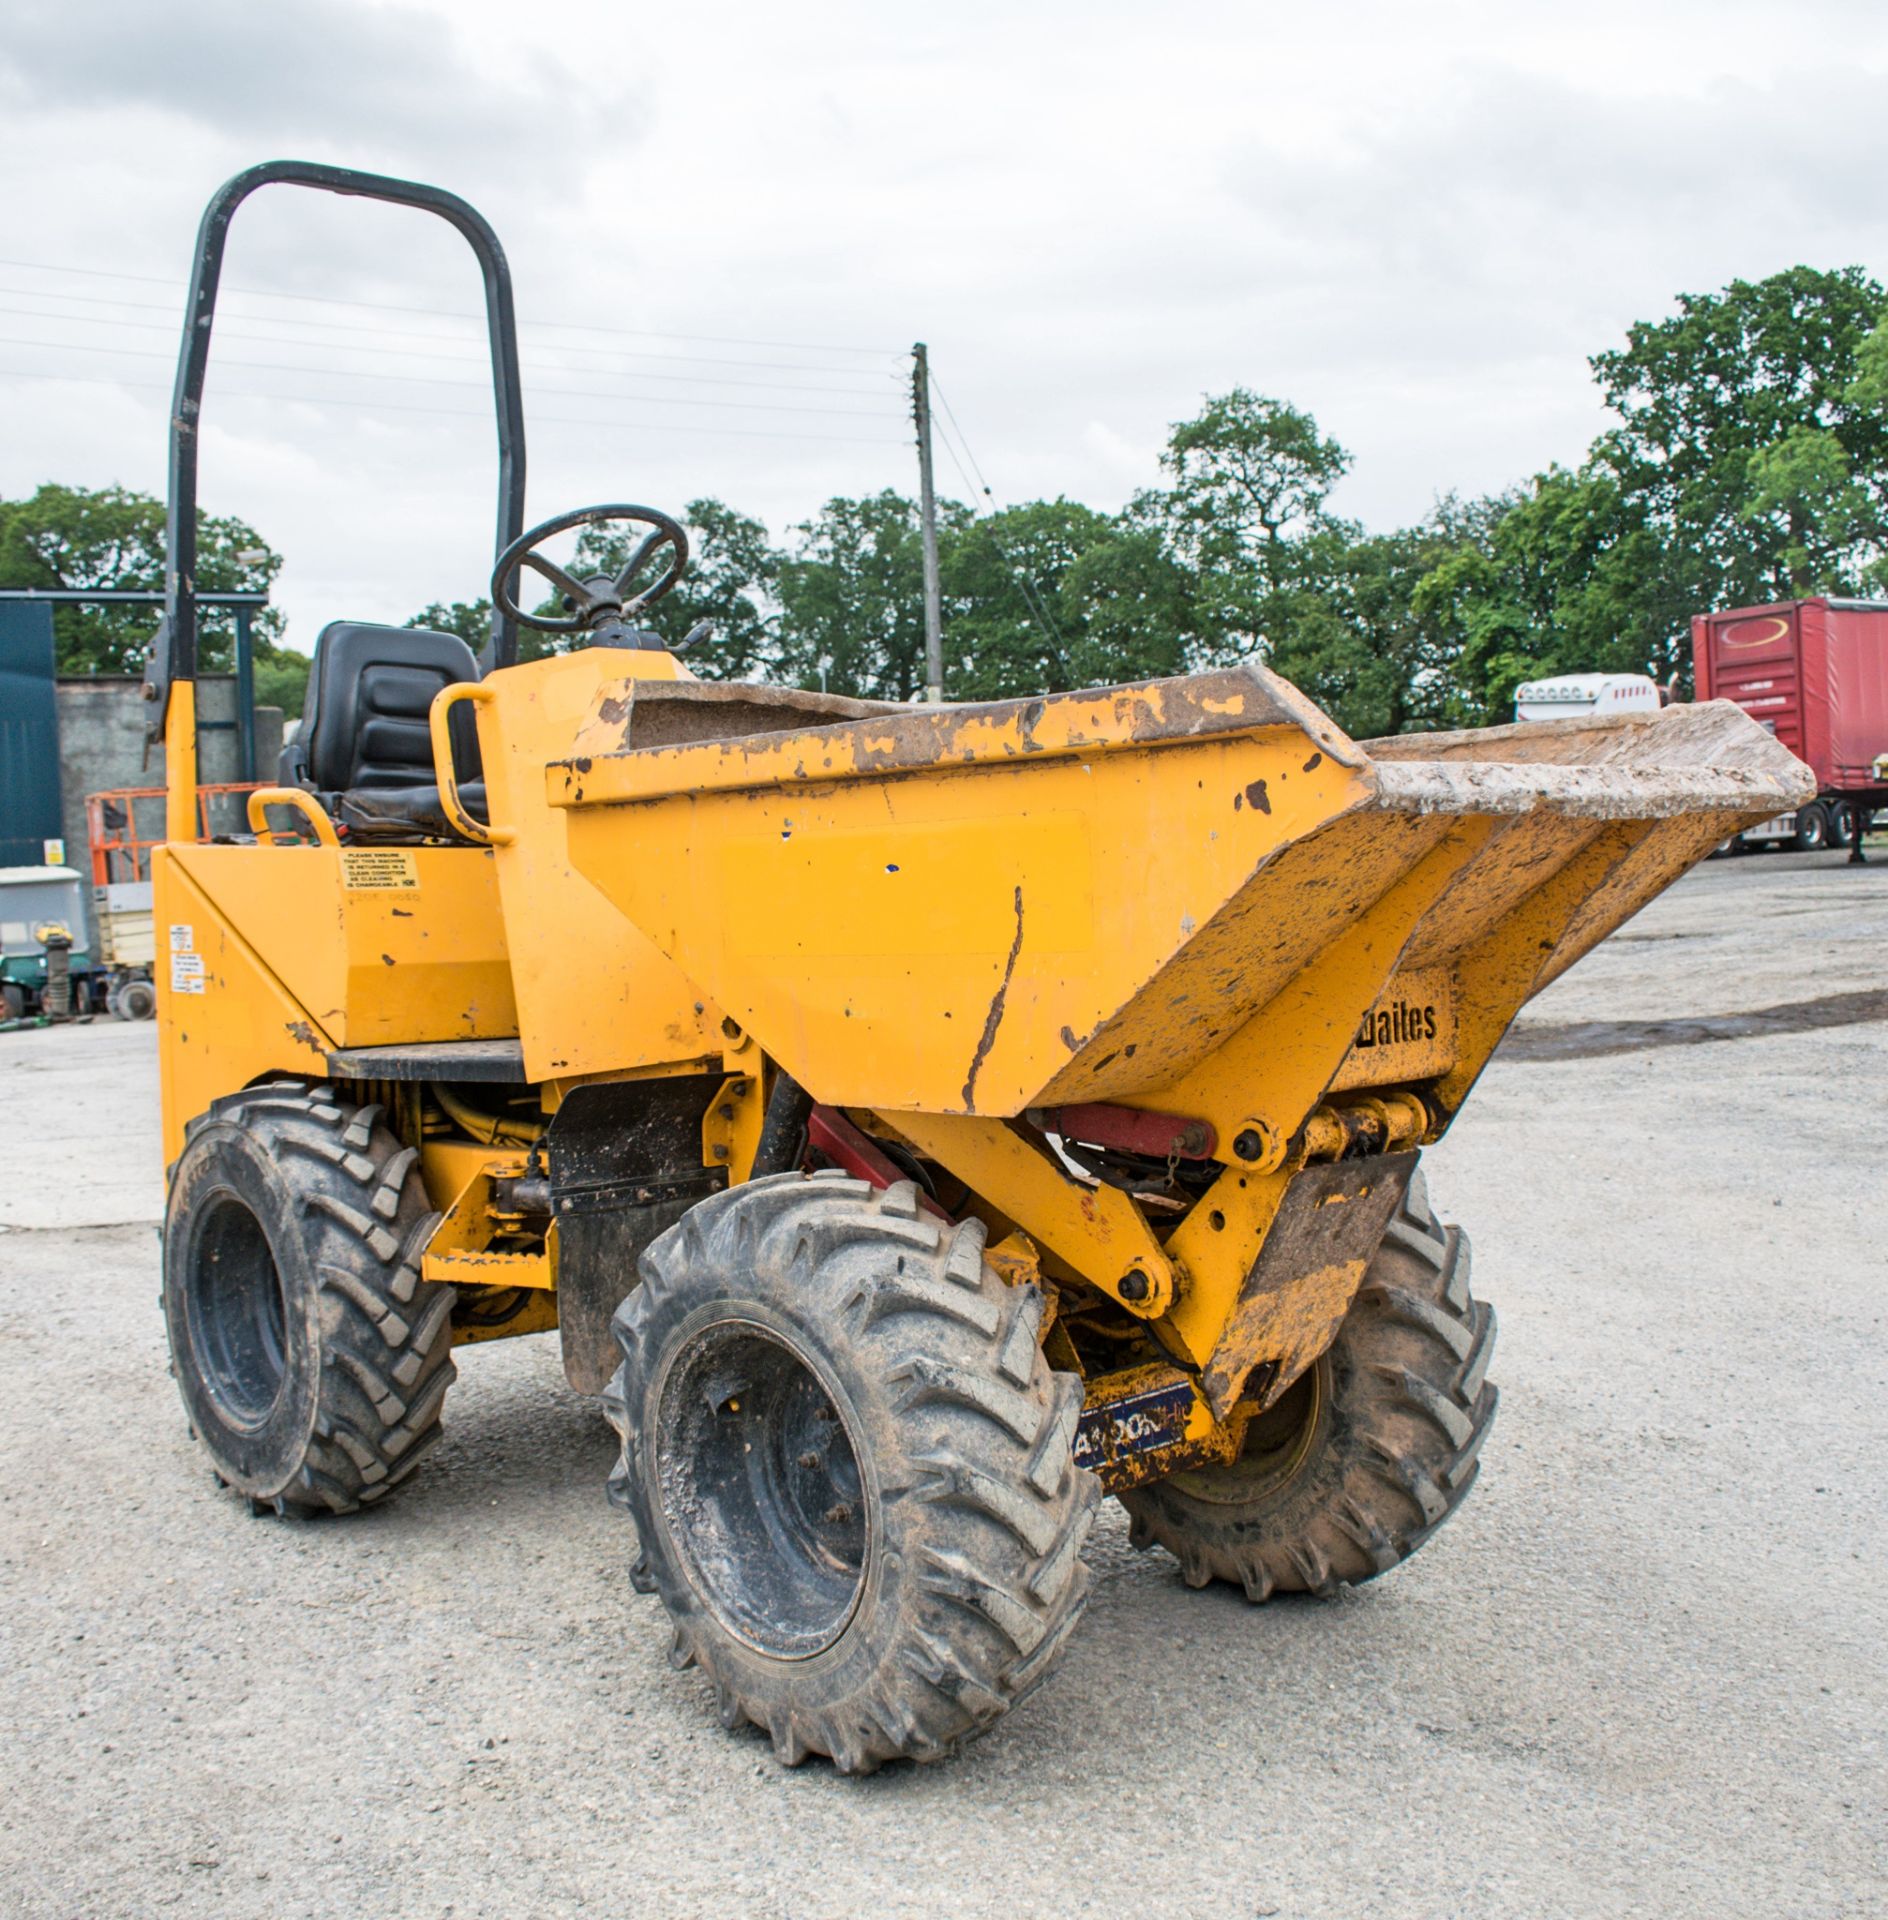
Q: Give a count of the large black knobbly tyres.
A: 3